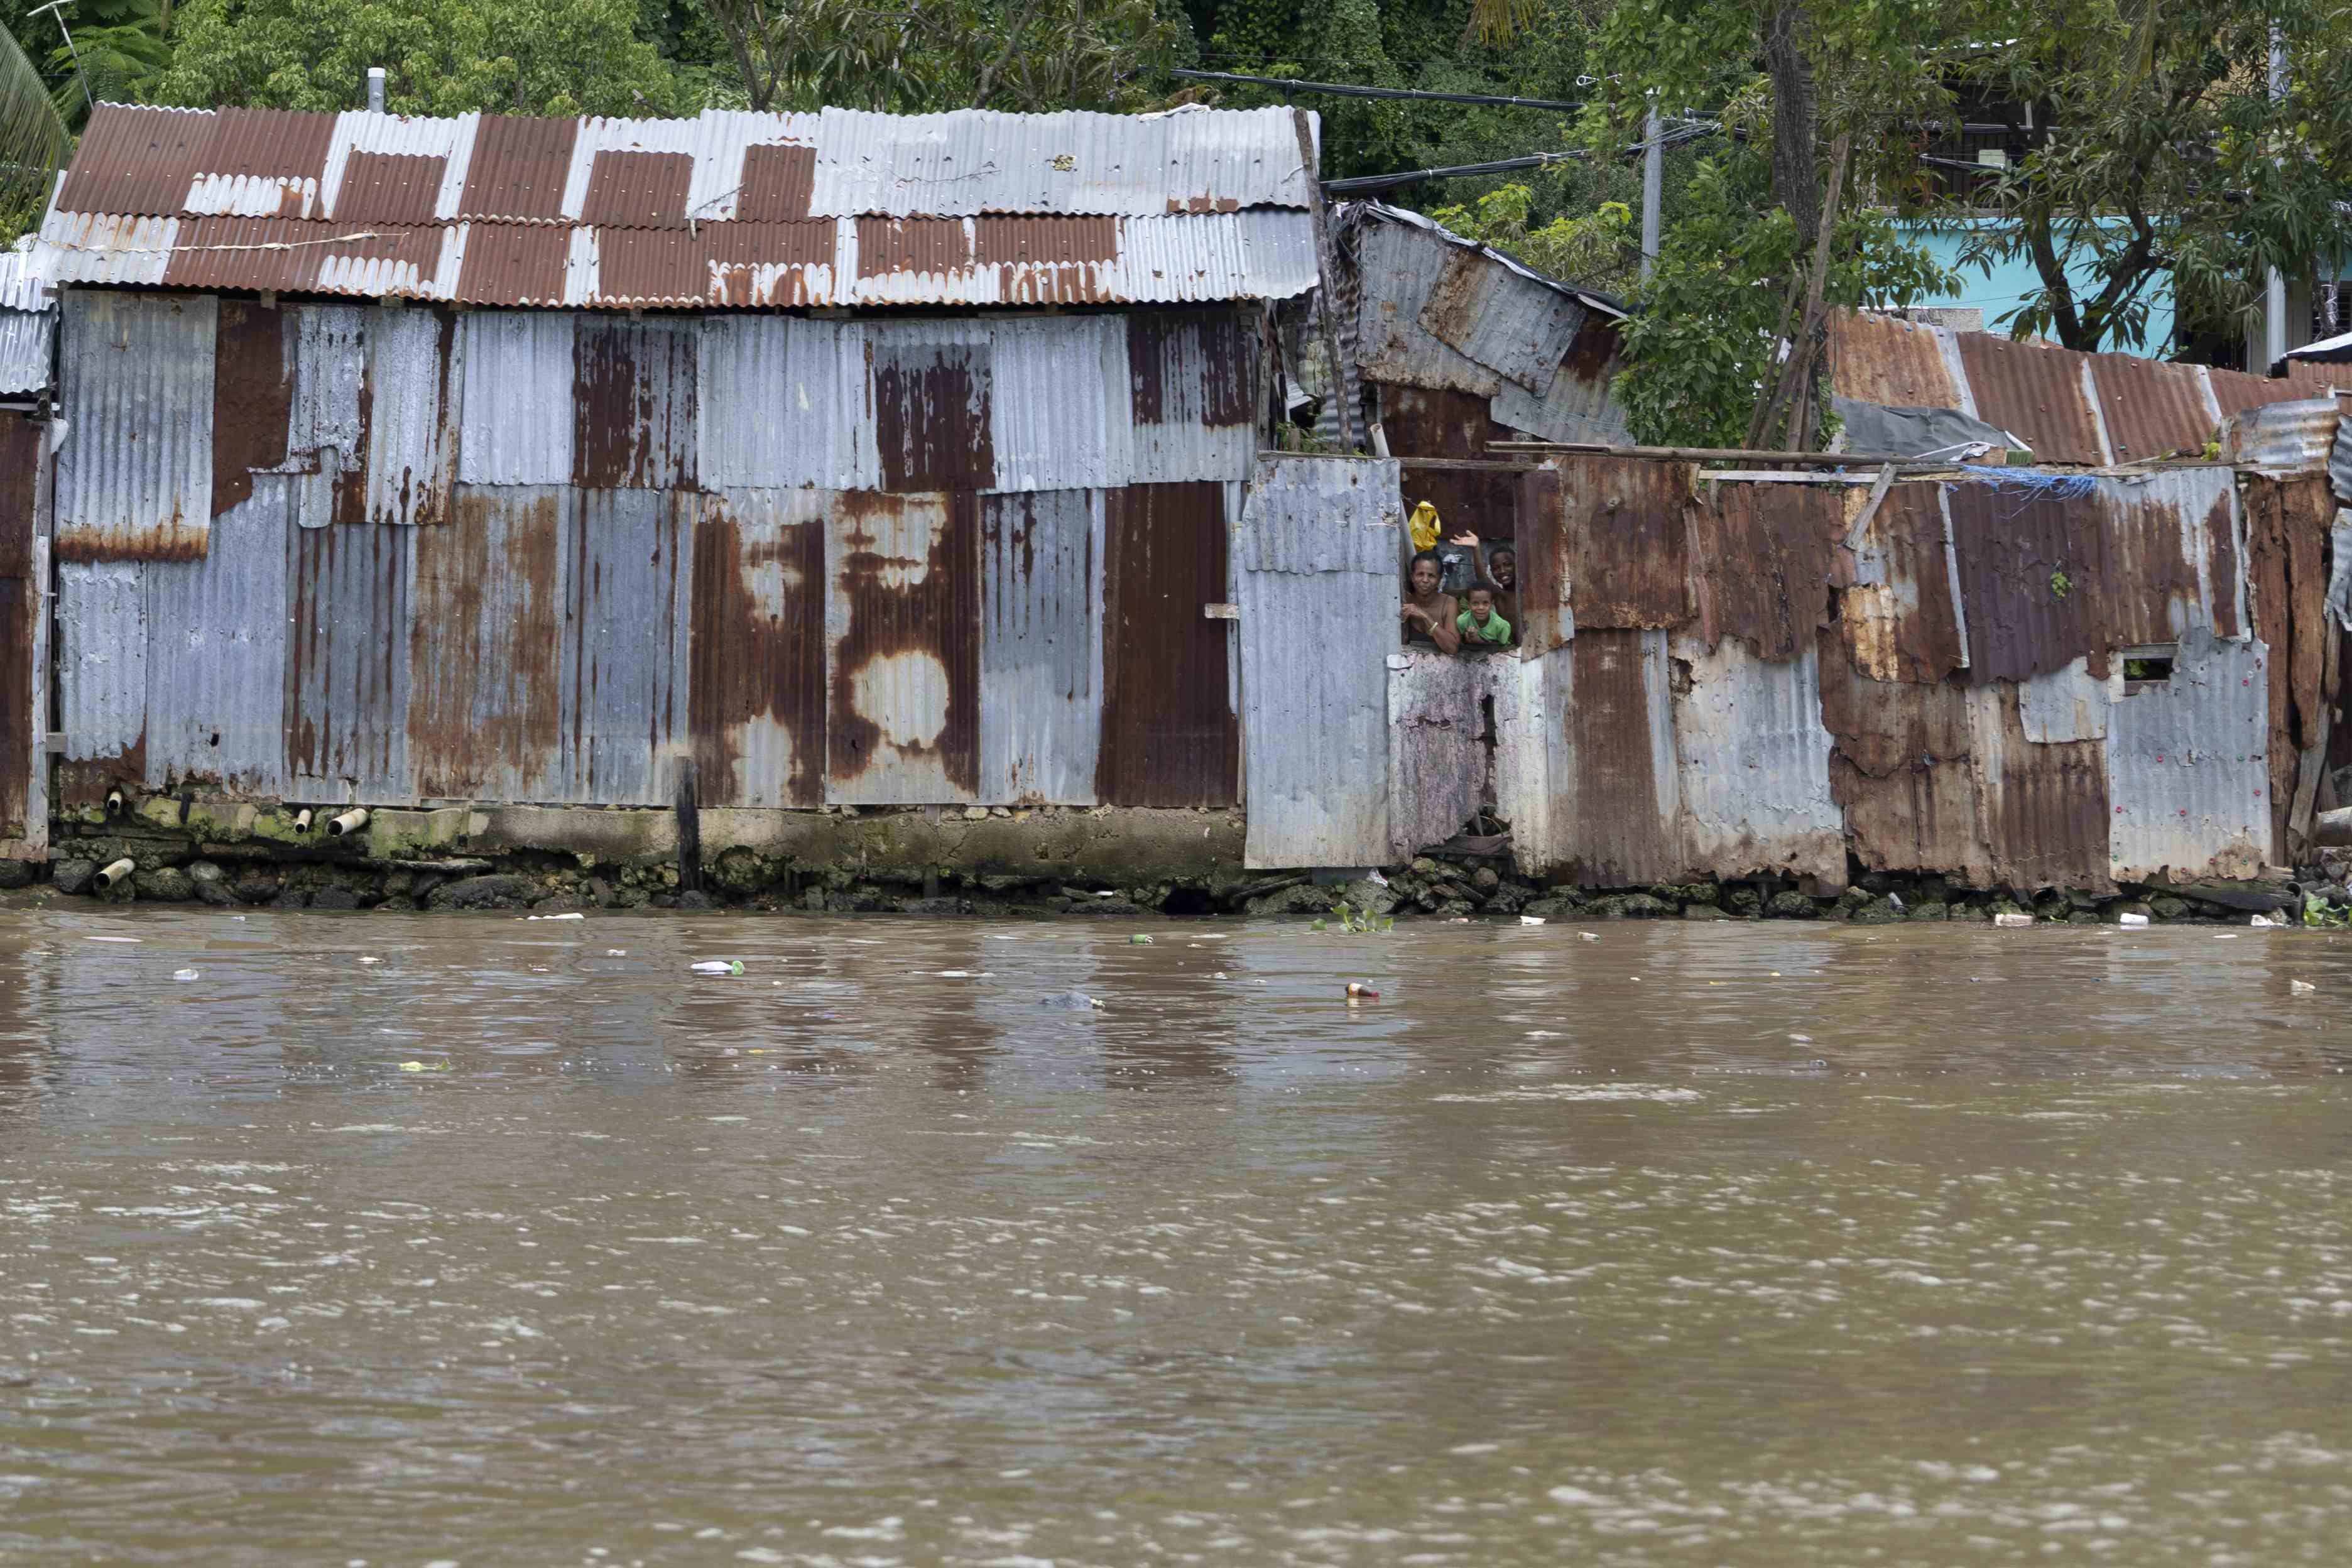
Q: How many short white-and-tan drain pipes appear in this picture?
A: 4